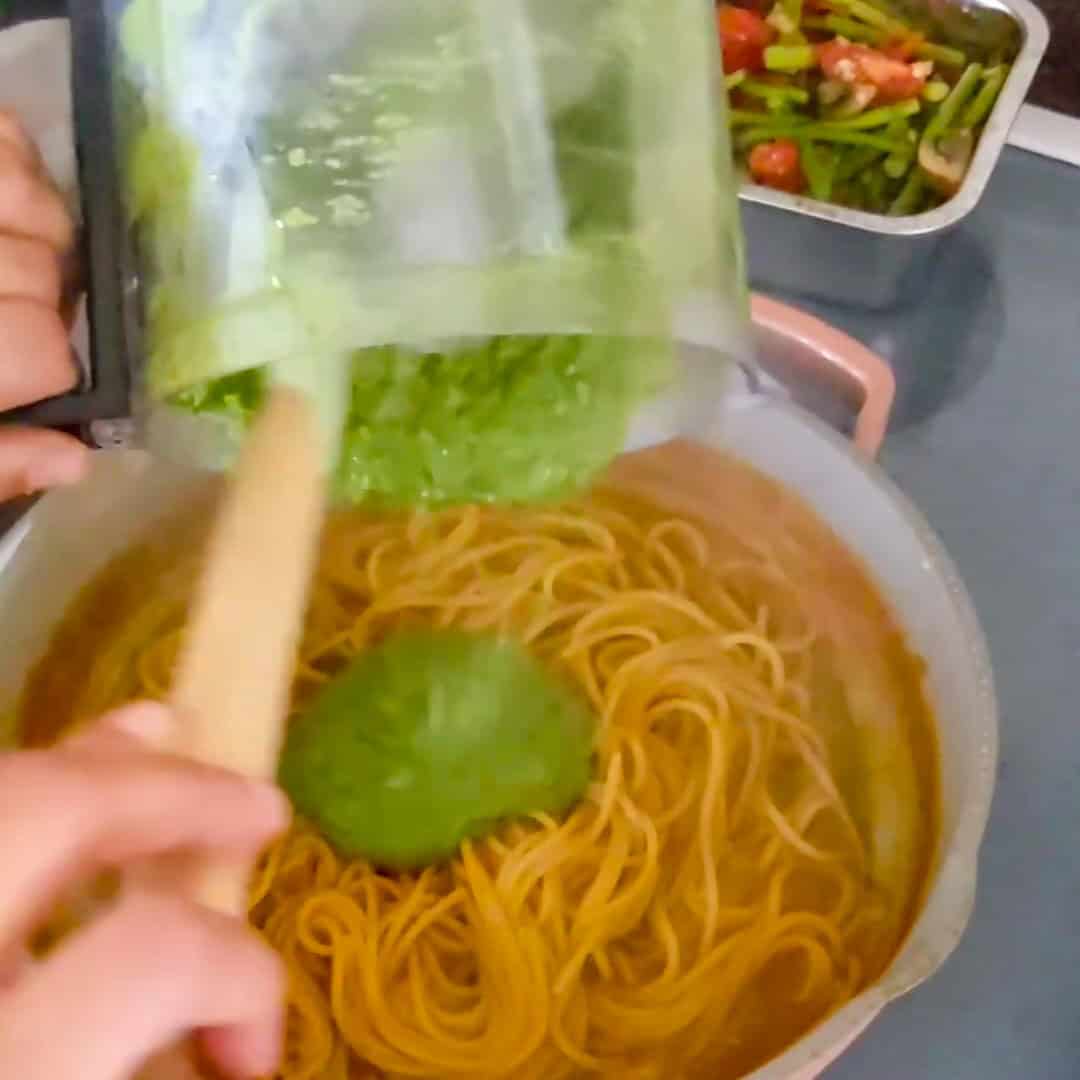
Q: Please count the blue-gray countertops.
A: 1